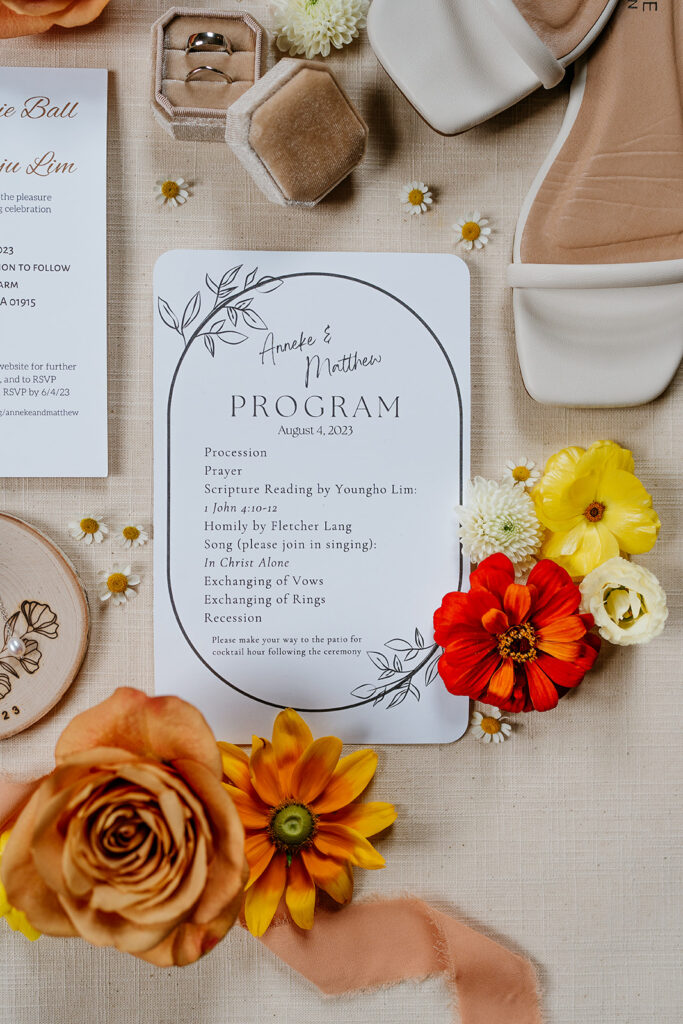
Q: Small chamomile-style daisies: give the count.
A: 8